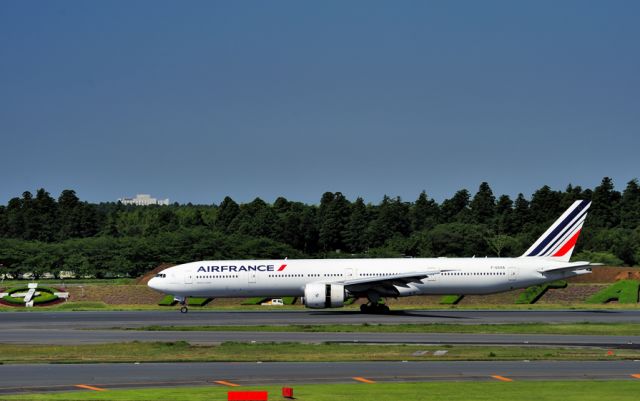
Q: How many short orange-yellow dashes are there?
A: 5